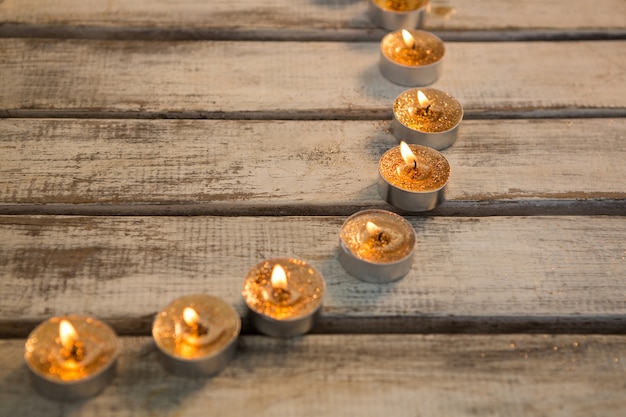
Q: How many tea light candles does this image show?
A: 8